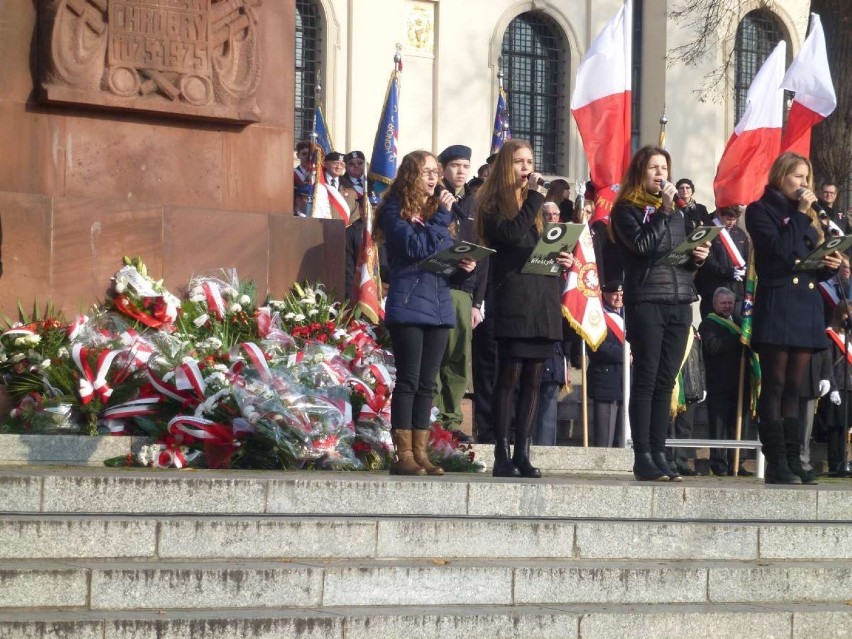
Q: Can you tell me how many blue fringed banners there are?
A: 3